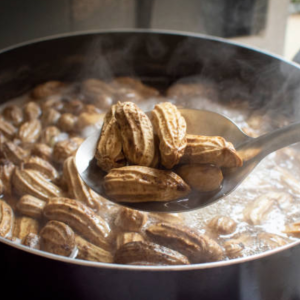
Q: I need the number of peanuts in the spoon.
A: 6